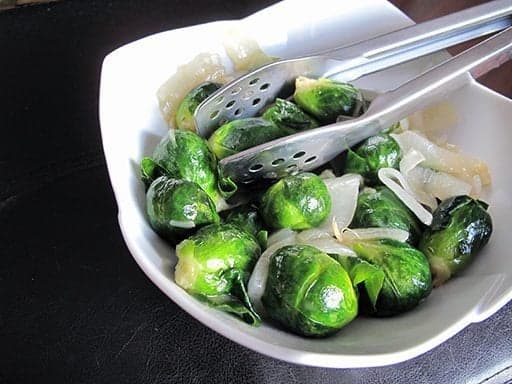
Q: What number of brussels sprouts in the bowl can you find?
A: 14